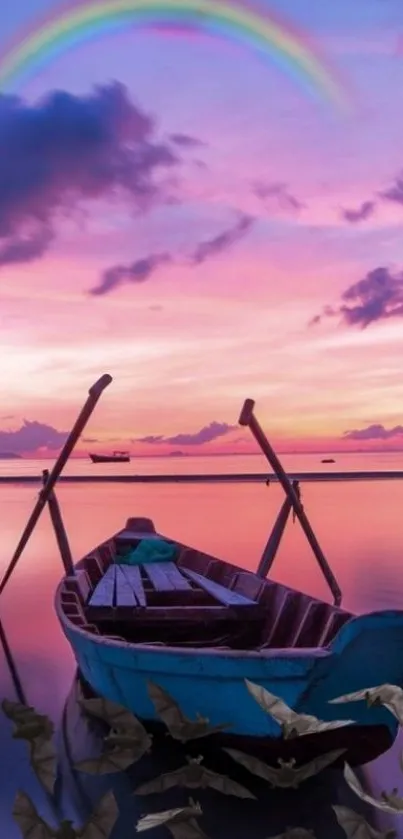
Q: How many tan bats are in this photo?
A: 12